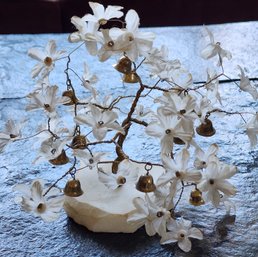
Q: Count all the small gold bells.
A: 10